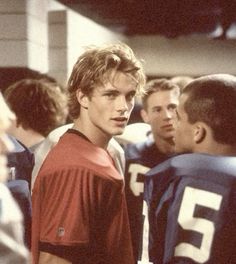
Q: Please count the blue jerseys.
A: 3